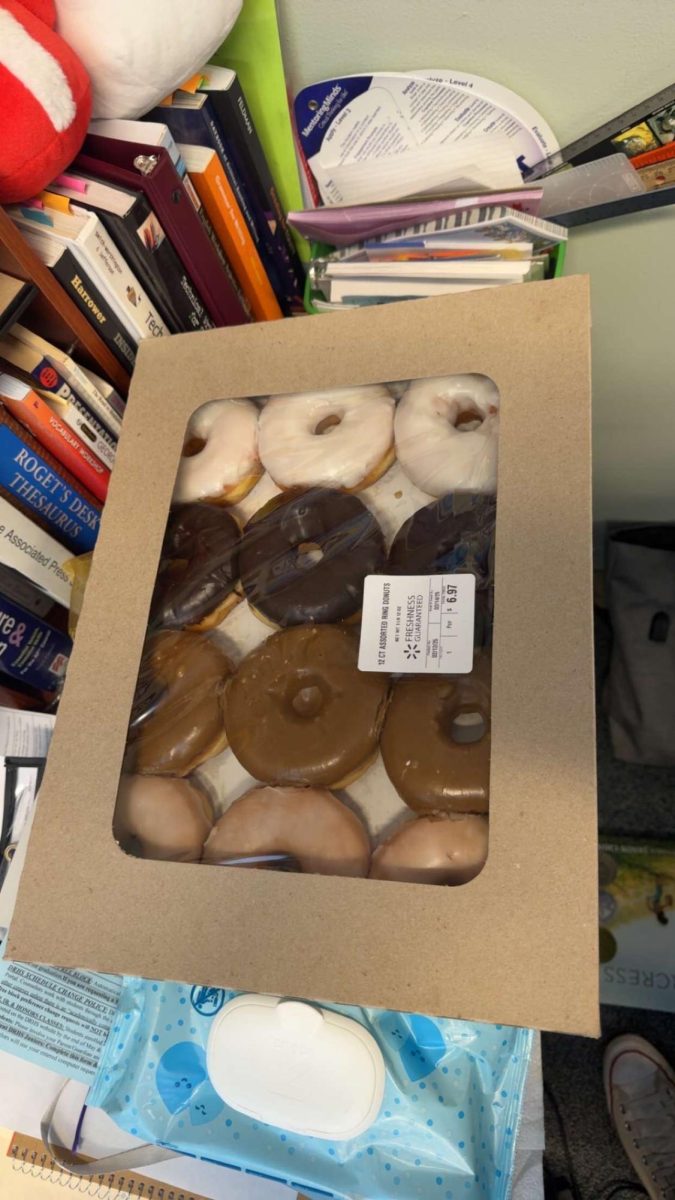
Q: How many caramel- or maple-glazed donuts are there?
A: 3